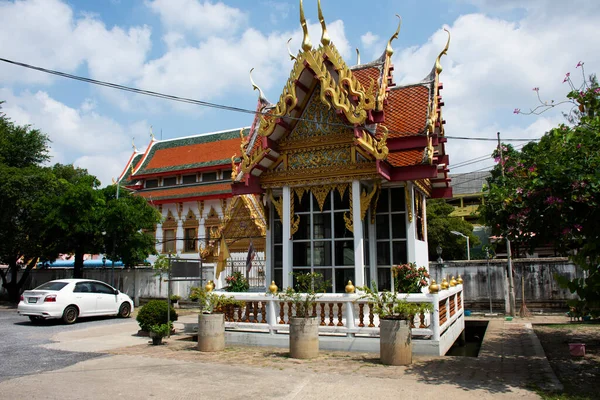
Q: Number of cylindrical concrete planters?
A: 3